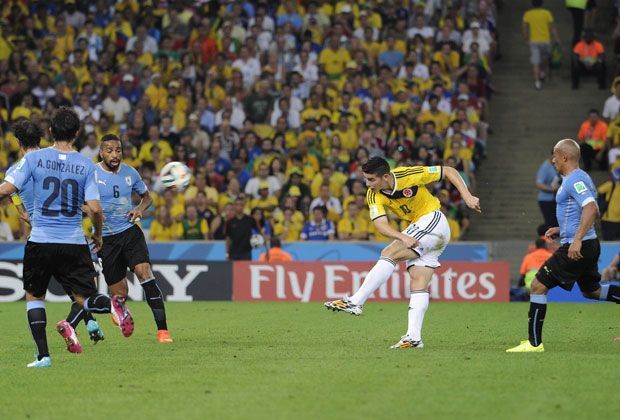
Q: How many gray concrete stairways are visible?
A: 1